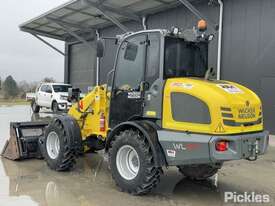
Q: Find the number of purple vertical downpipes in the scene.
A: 0